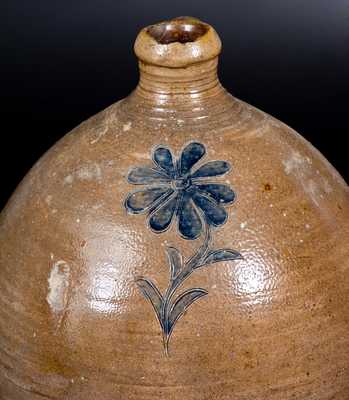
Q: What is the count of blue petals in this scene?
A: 9